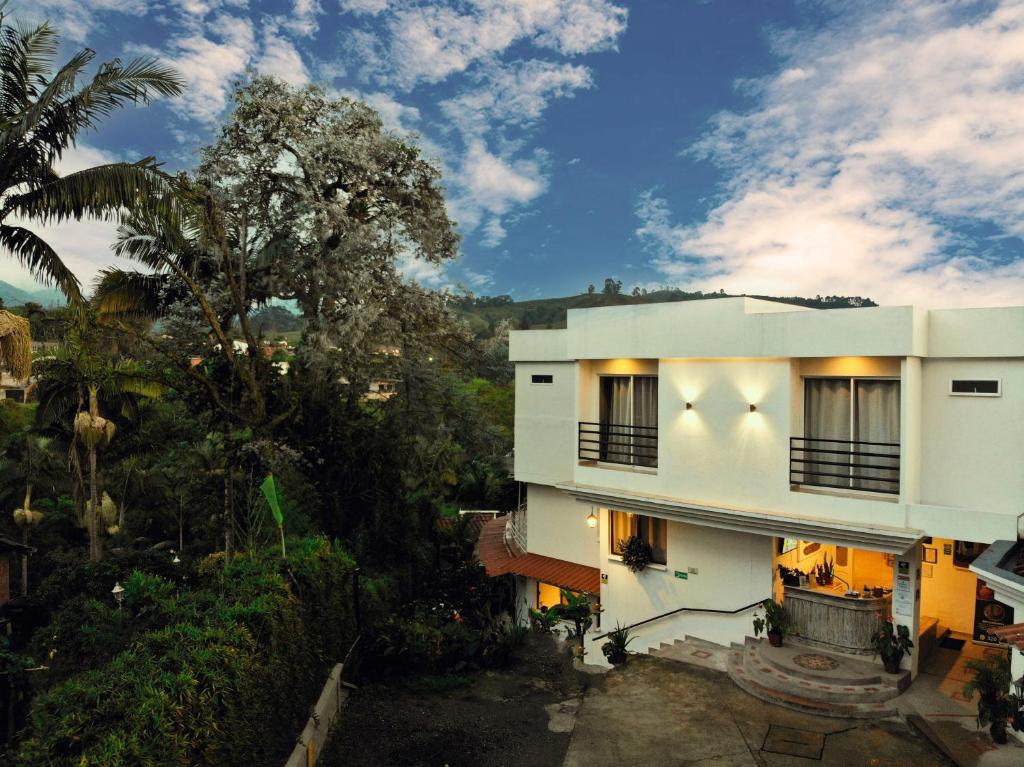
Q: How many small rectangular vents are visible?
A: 2